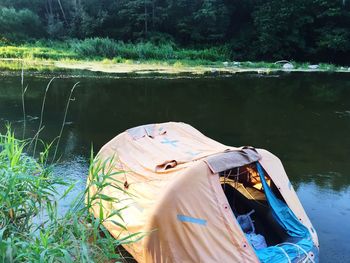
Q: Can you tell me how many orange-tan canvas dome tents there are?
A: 1